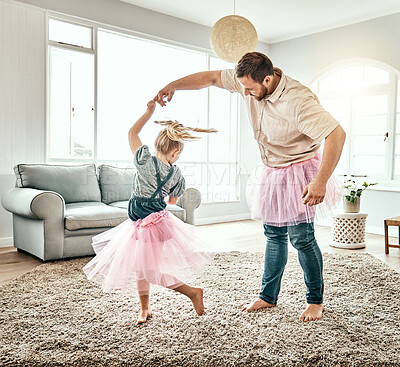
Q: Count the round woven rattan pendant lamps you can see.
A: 1